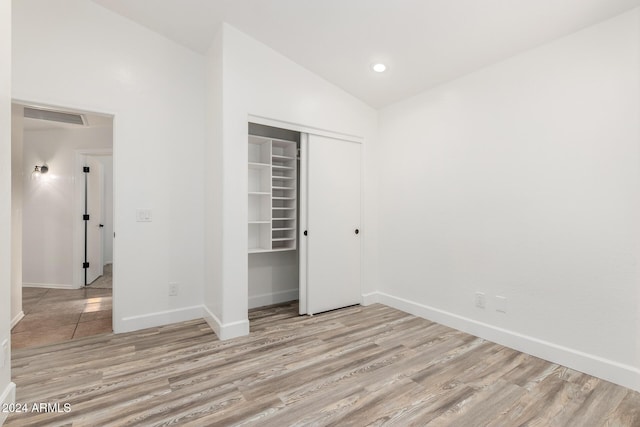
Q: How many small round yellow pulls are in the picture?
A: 0